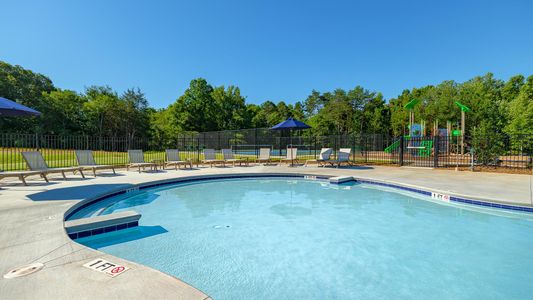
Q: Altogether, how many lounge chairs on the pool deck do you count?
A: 11